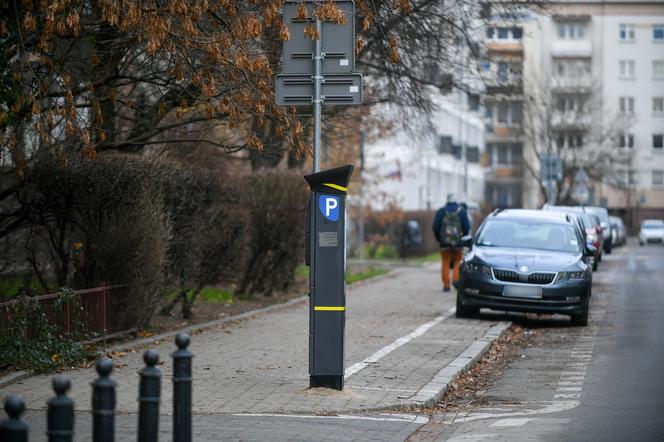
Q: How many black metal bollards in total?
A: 5